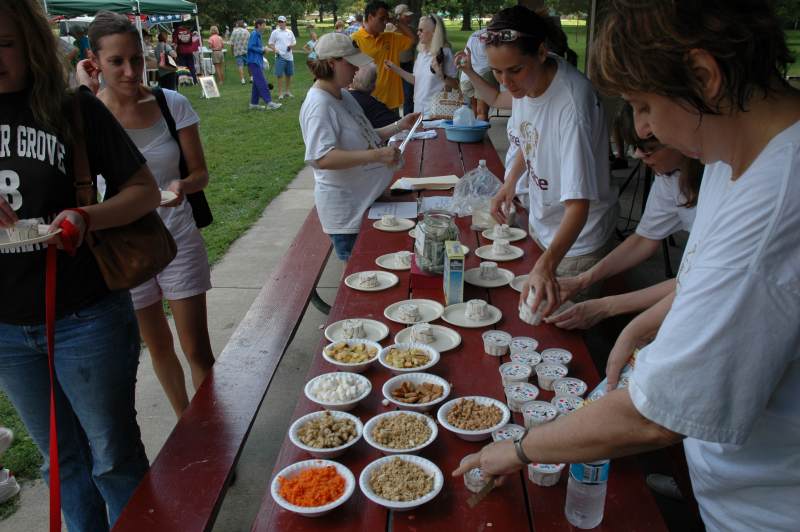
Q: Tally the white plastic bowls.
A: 9